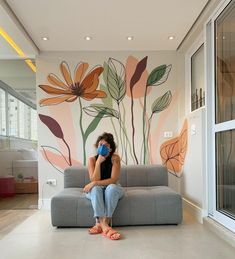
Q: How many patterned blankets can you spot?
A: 0